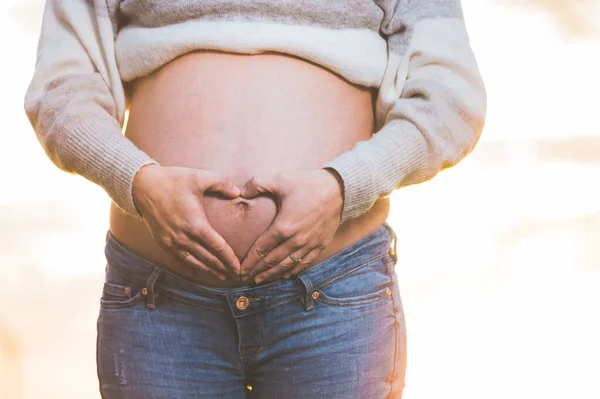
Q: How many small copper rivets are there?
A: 4